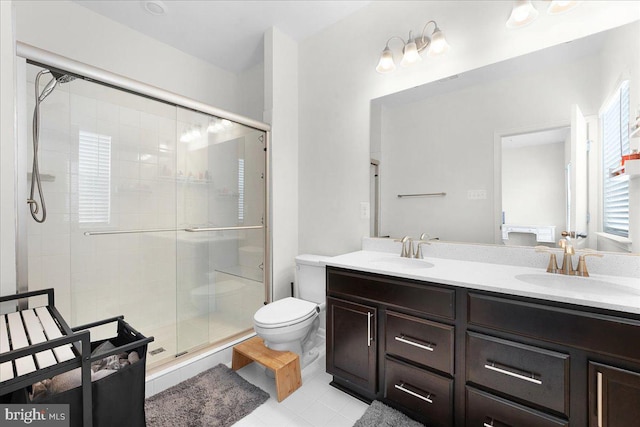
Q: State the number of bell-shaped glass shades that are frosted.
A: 5